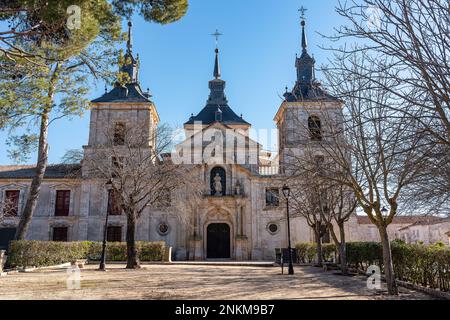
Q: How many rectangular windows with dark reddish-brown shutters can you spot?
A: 5